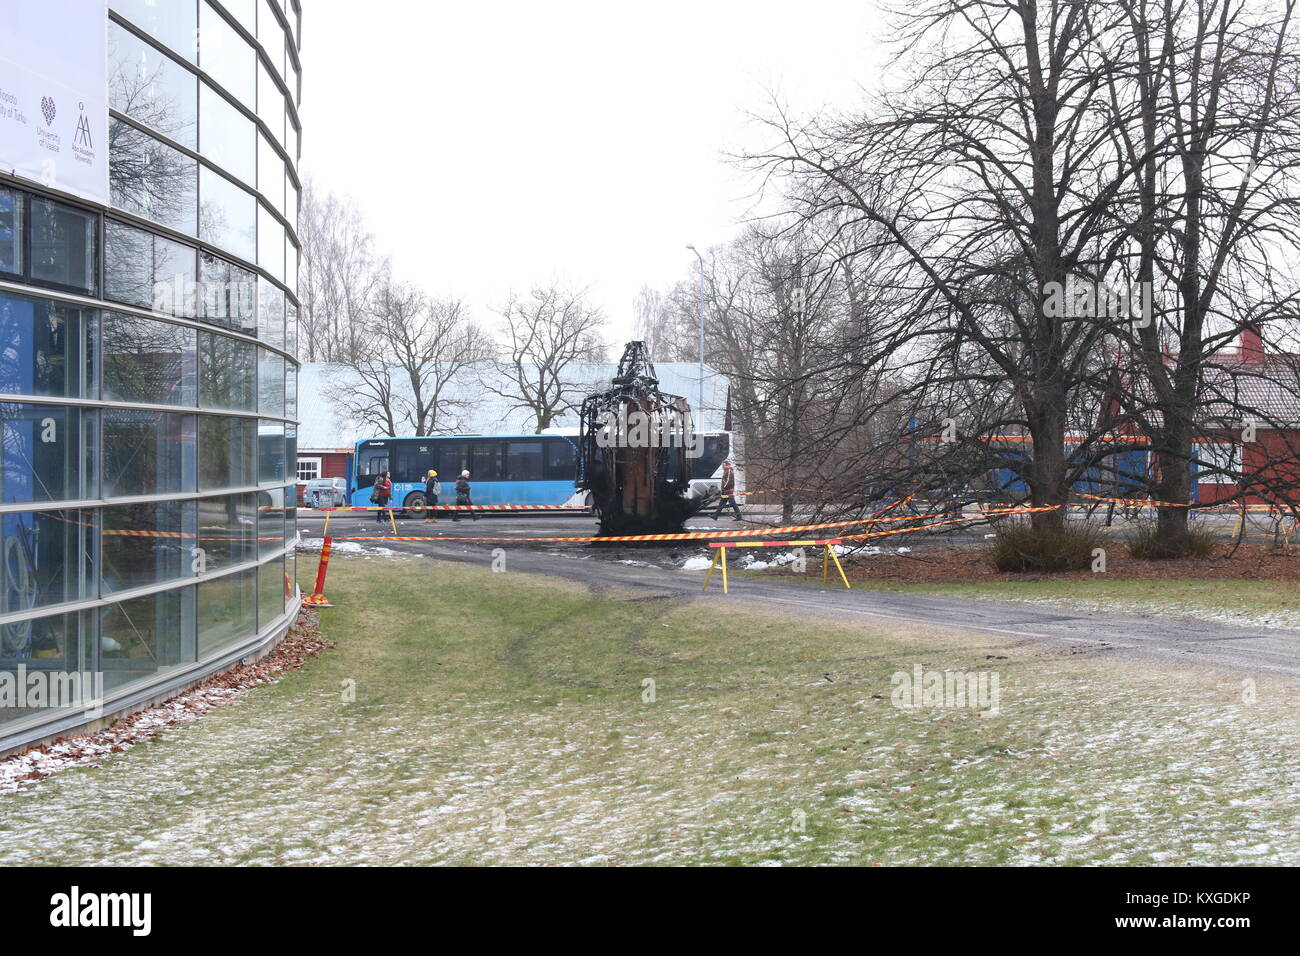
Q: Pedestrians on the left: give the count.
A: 3